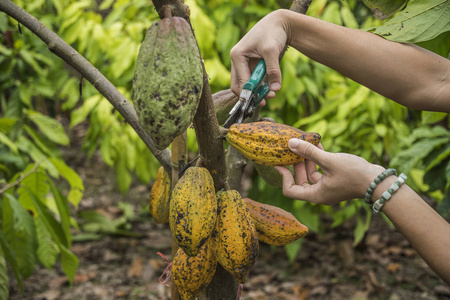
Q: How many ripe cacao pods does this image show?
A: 6